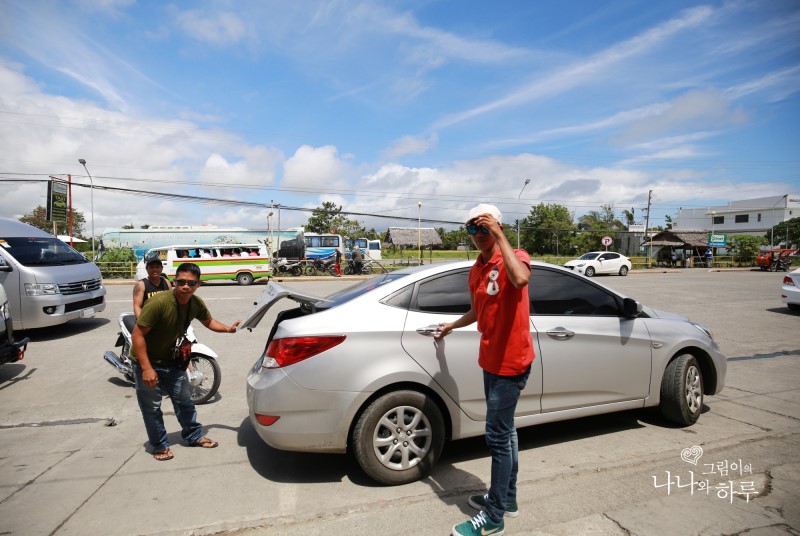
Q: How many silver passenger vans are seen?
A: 1